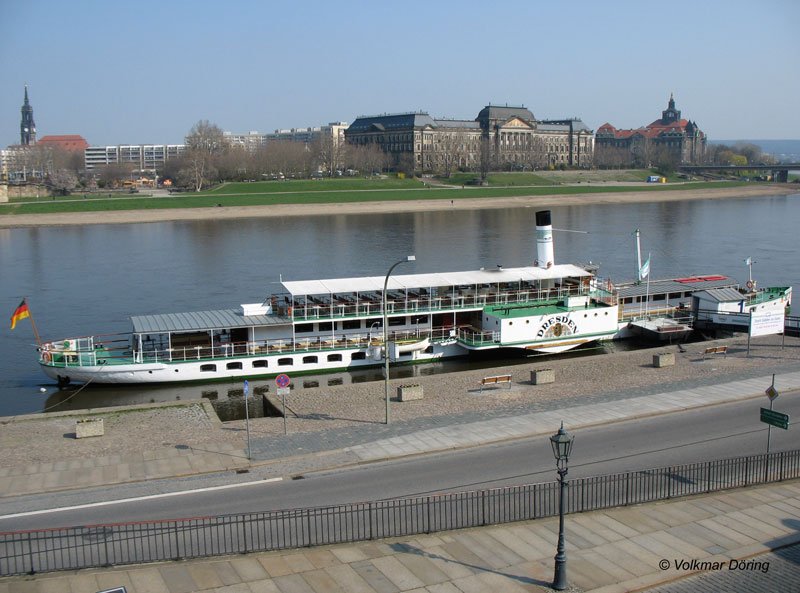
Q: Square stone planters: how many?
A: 4